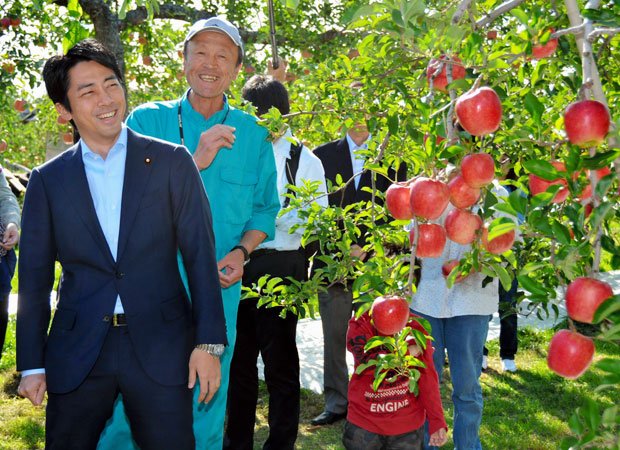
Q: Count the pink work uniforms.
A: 0